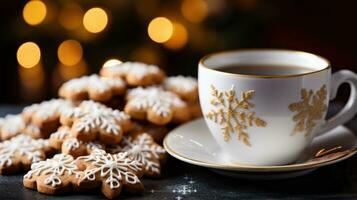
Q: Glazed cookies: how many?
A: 12